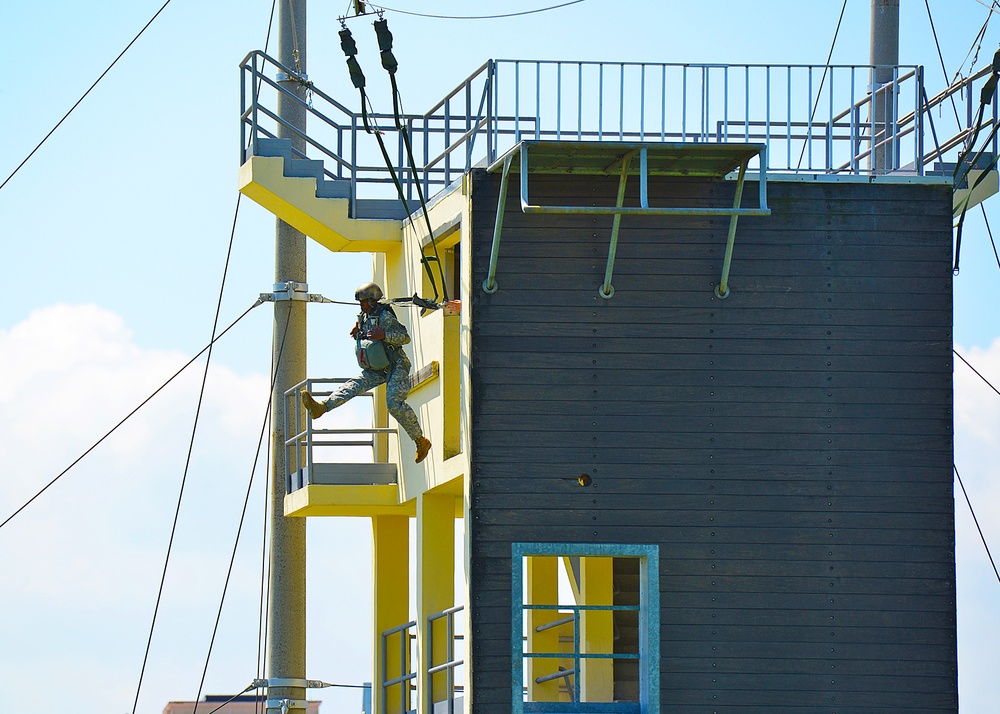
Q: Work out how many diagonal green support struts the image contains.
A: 3